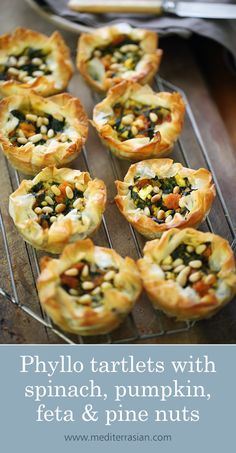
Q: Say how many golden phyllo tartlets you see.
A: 8